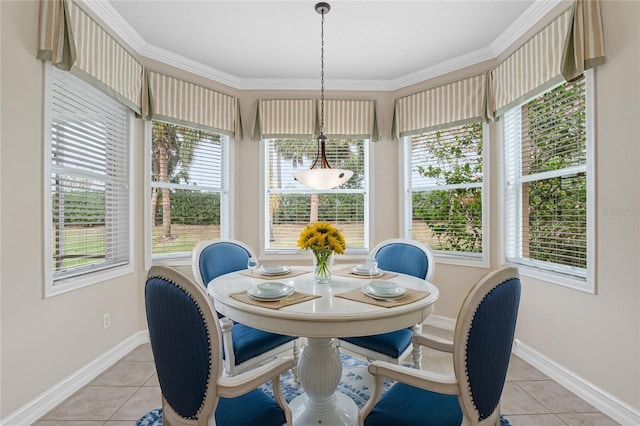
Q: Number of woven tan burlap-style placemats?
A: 4